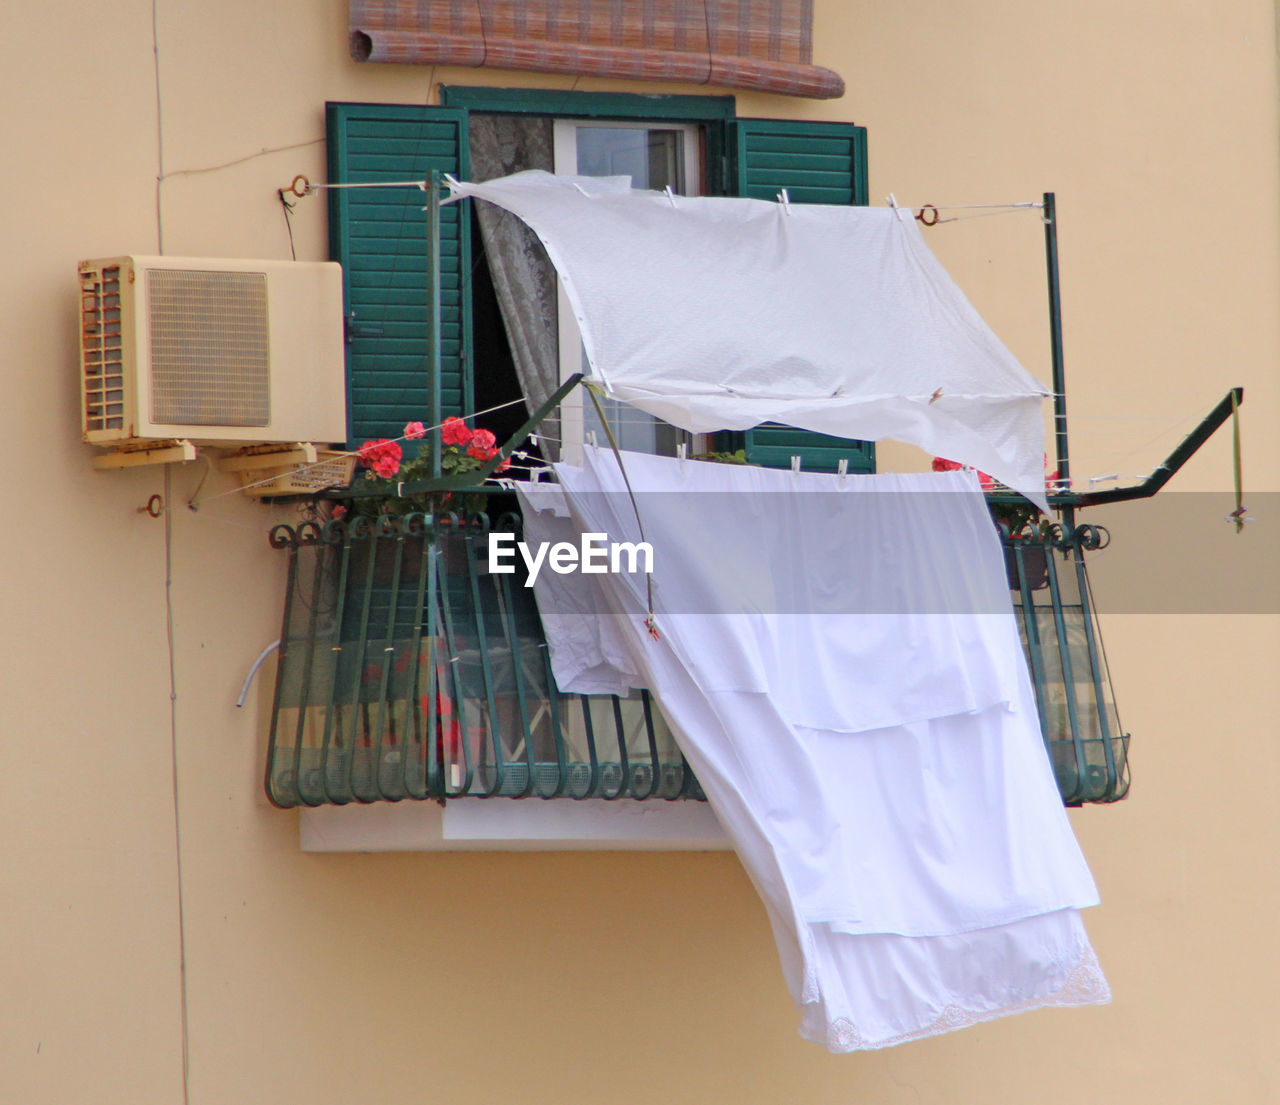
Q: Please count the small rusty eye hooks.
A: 3